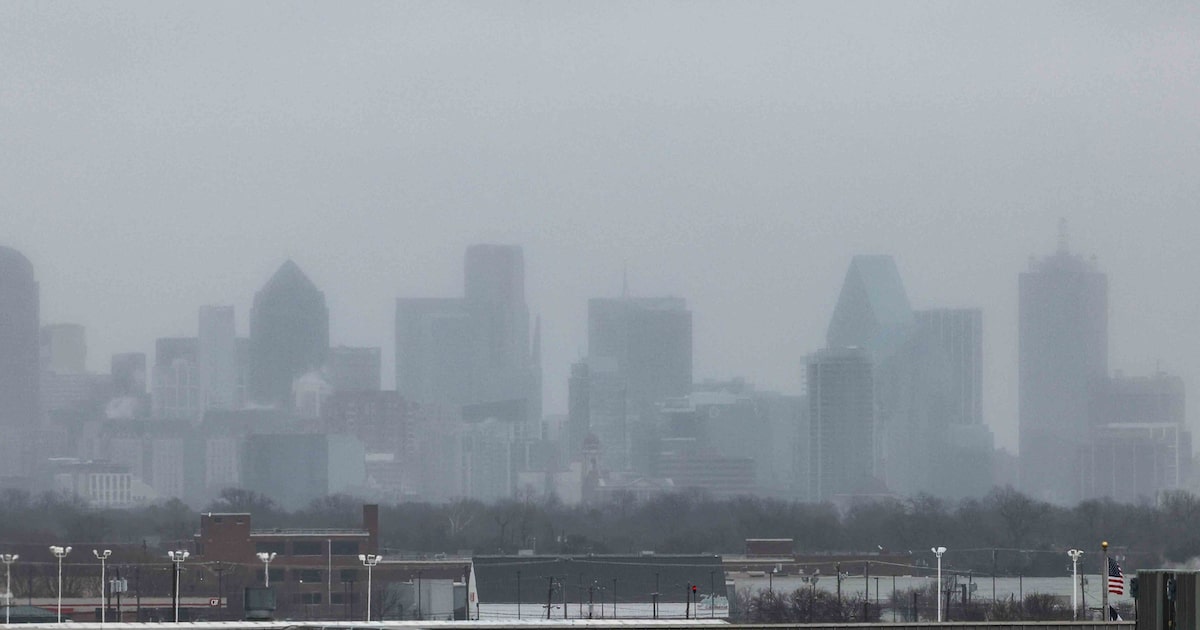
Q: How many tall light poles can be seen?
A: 8